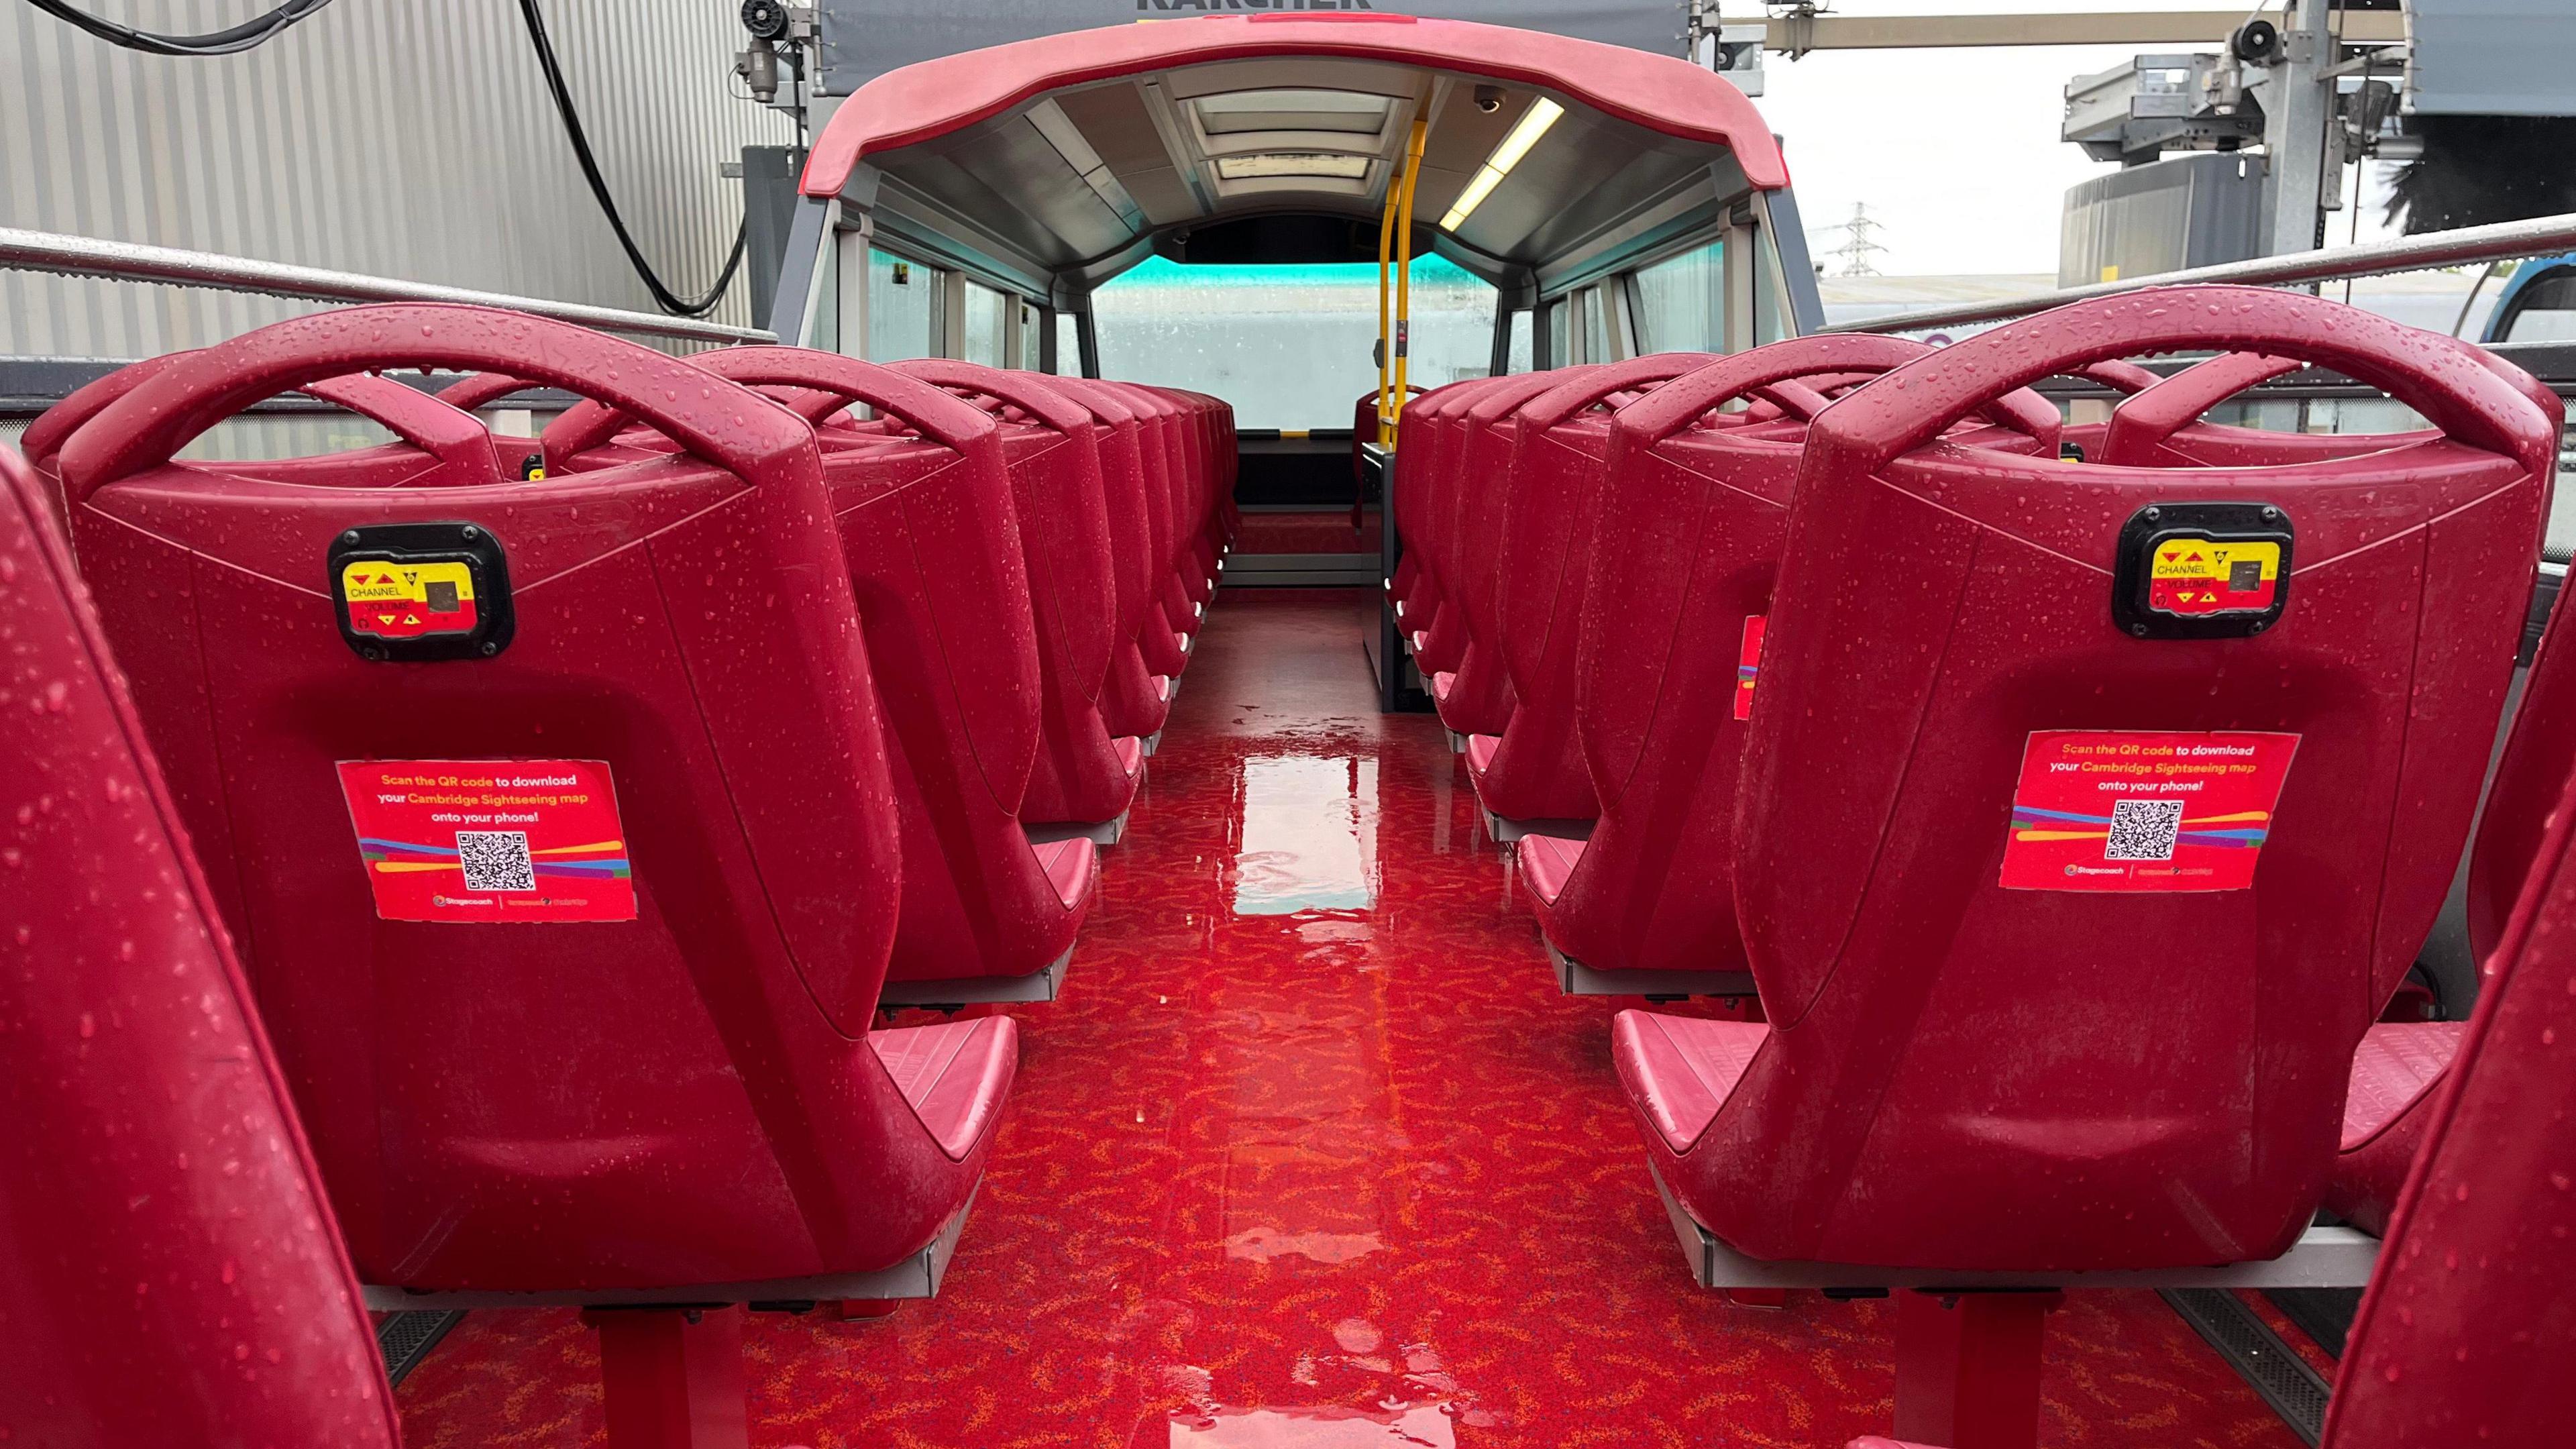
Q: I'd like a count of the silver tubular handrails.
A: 2